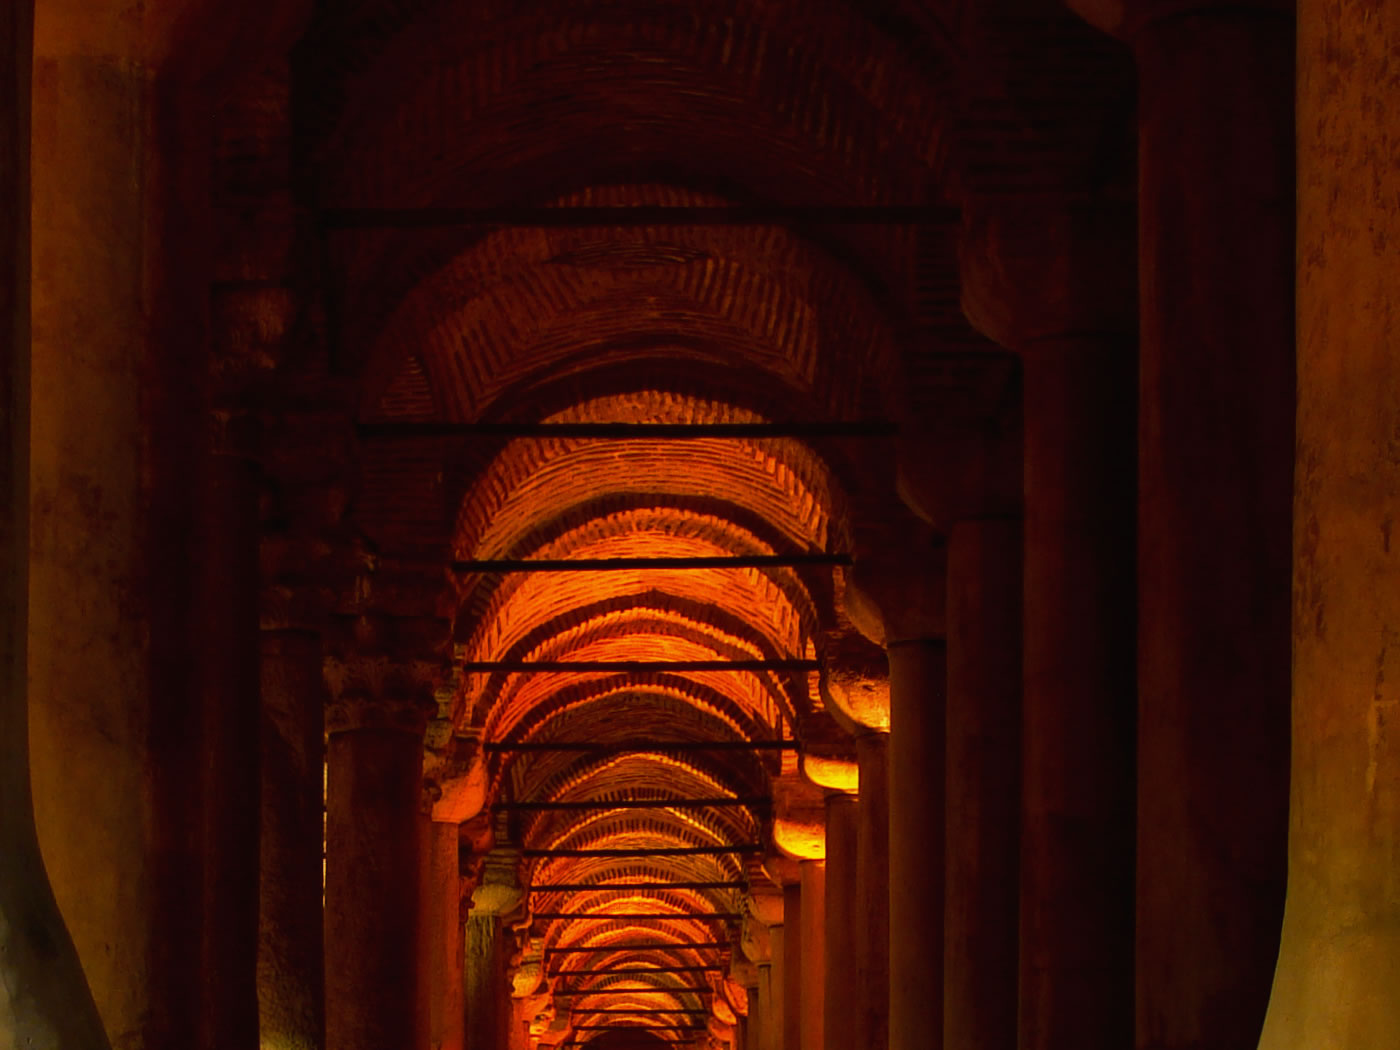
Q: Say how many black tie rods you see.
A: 15